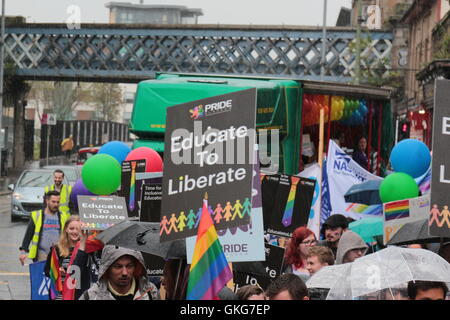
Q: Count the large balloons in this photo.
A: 6